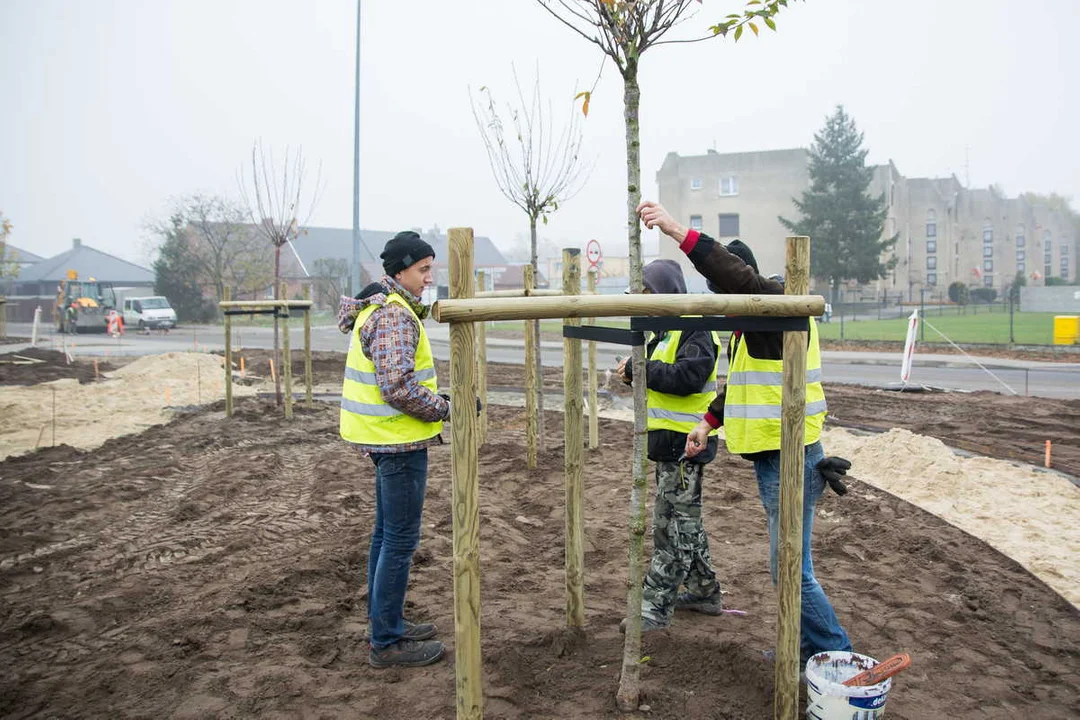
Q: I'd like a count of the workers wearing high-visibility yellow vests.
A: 3